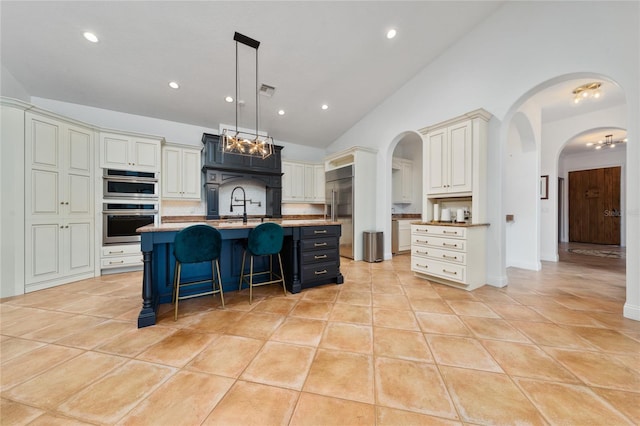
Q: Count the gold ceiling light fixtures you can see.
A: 1